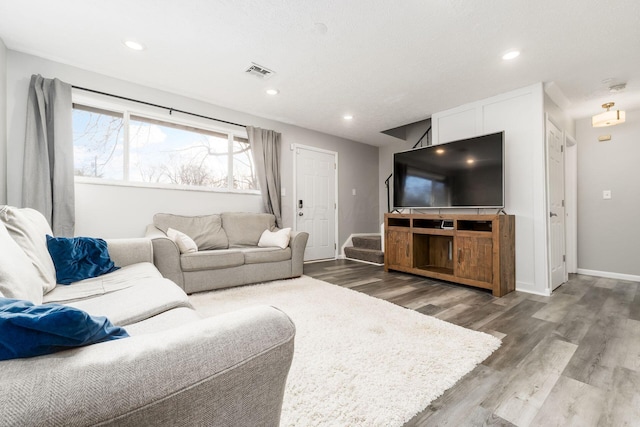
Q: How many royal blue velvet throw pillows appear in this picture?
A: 2